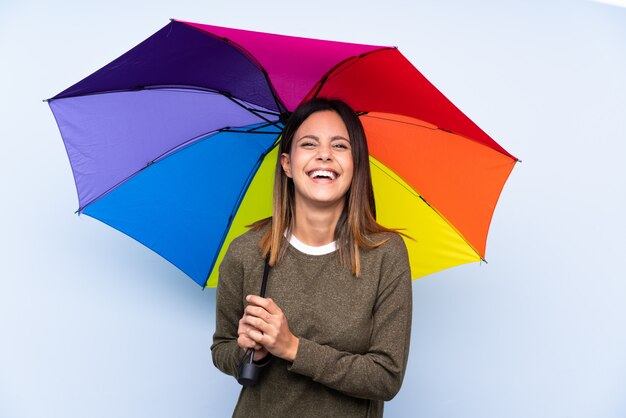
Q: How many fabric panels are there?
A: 8